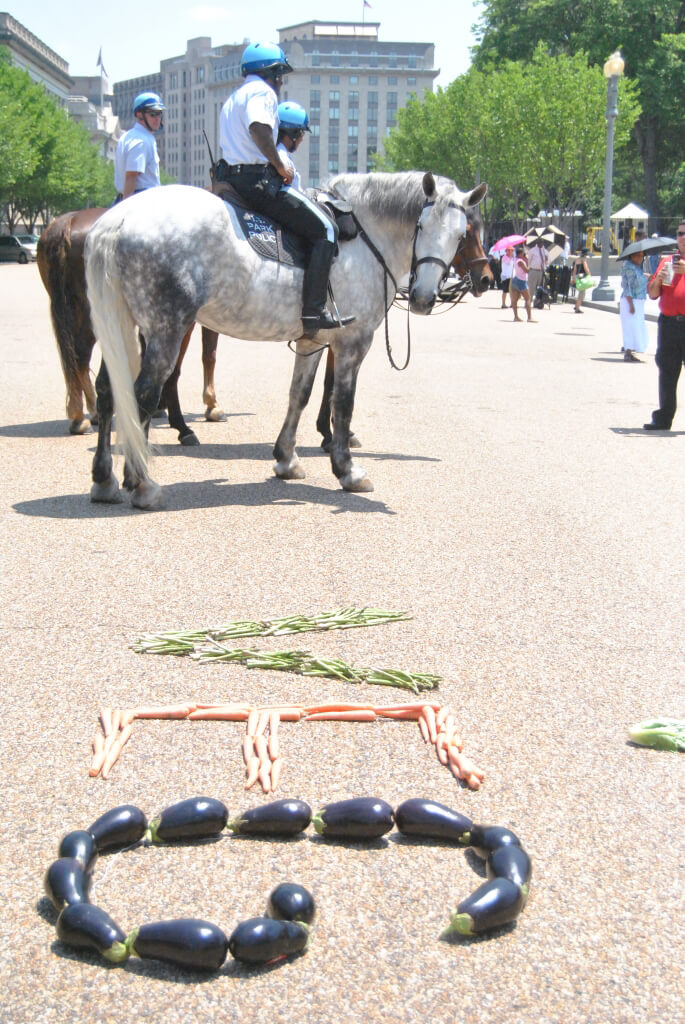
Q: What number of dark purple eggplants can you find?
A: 14